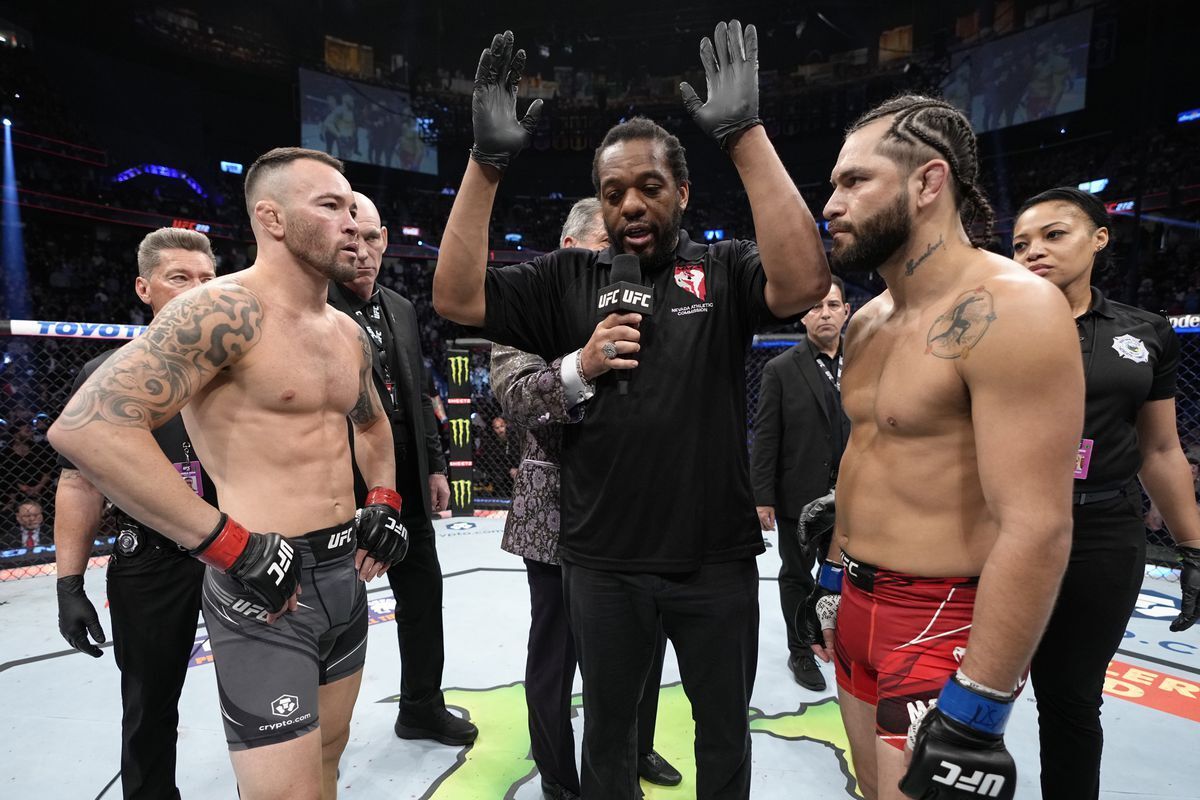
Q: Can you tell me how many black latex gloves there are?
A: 5